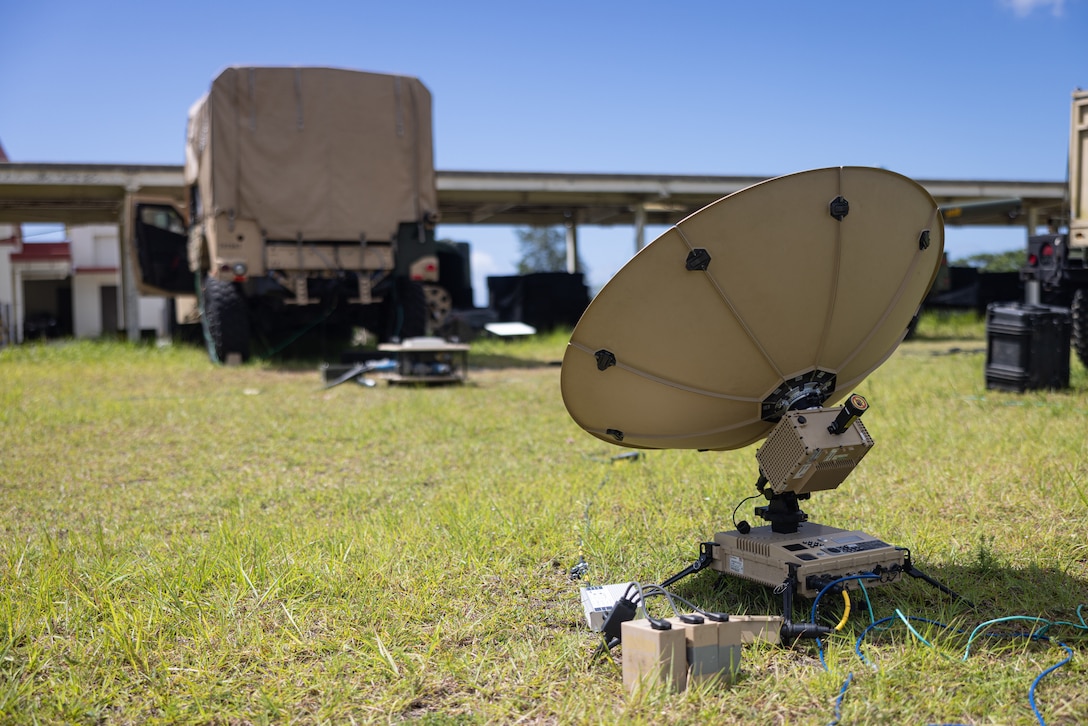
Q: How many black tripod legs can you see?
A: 3